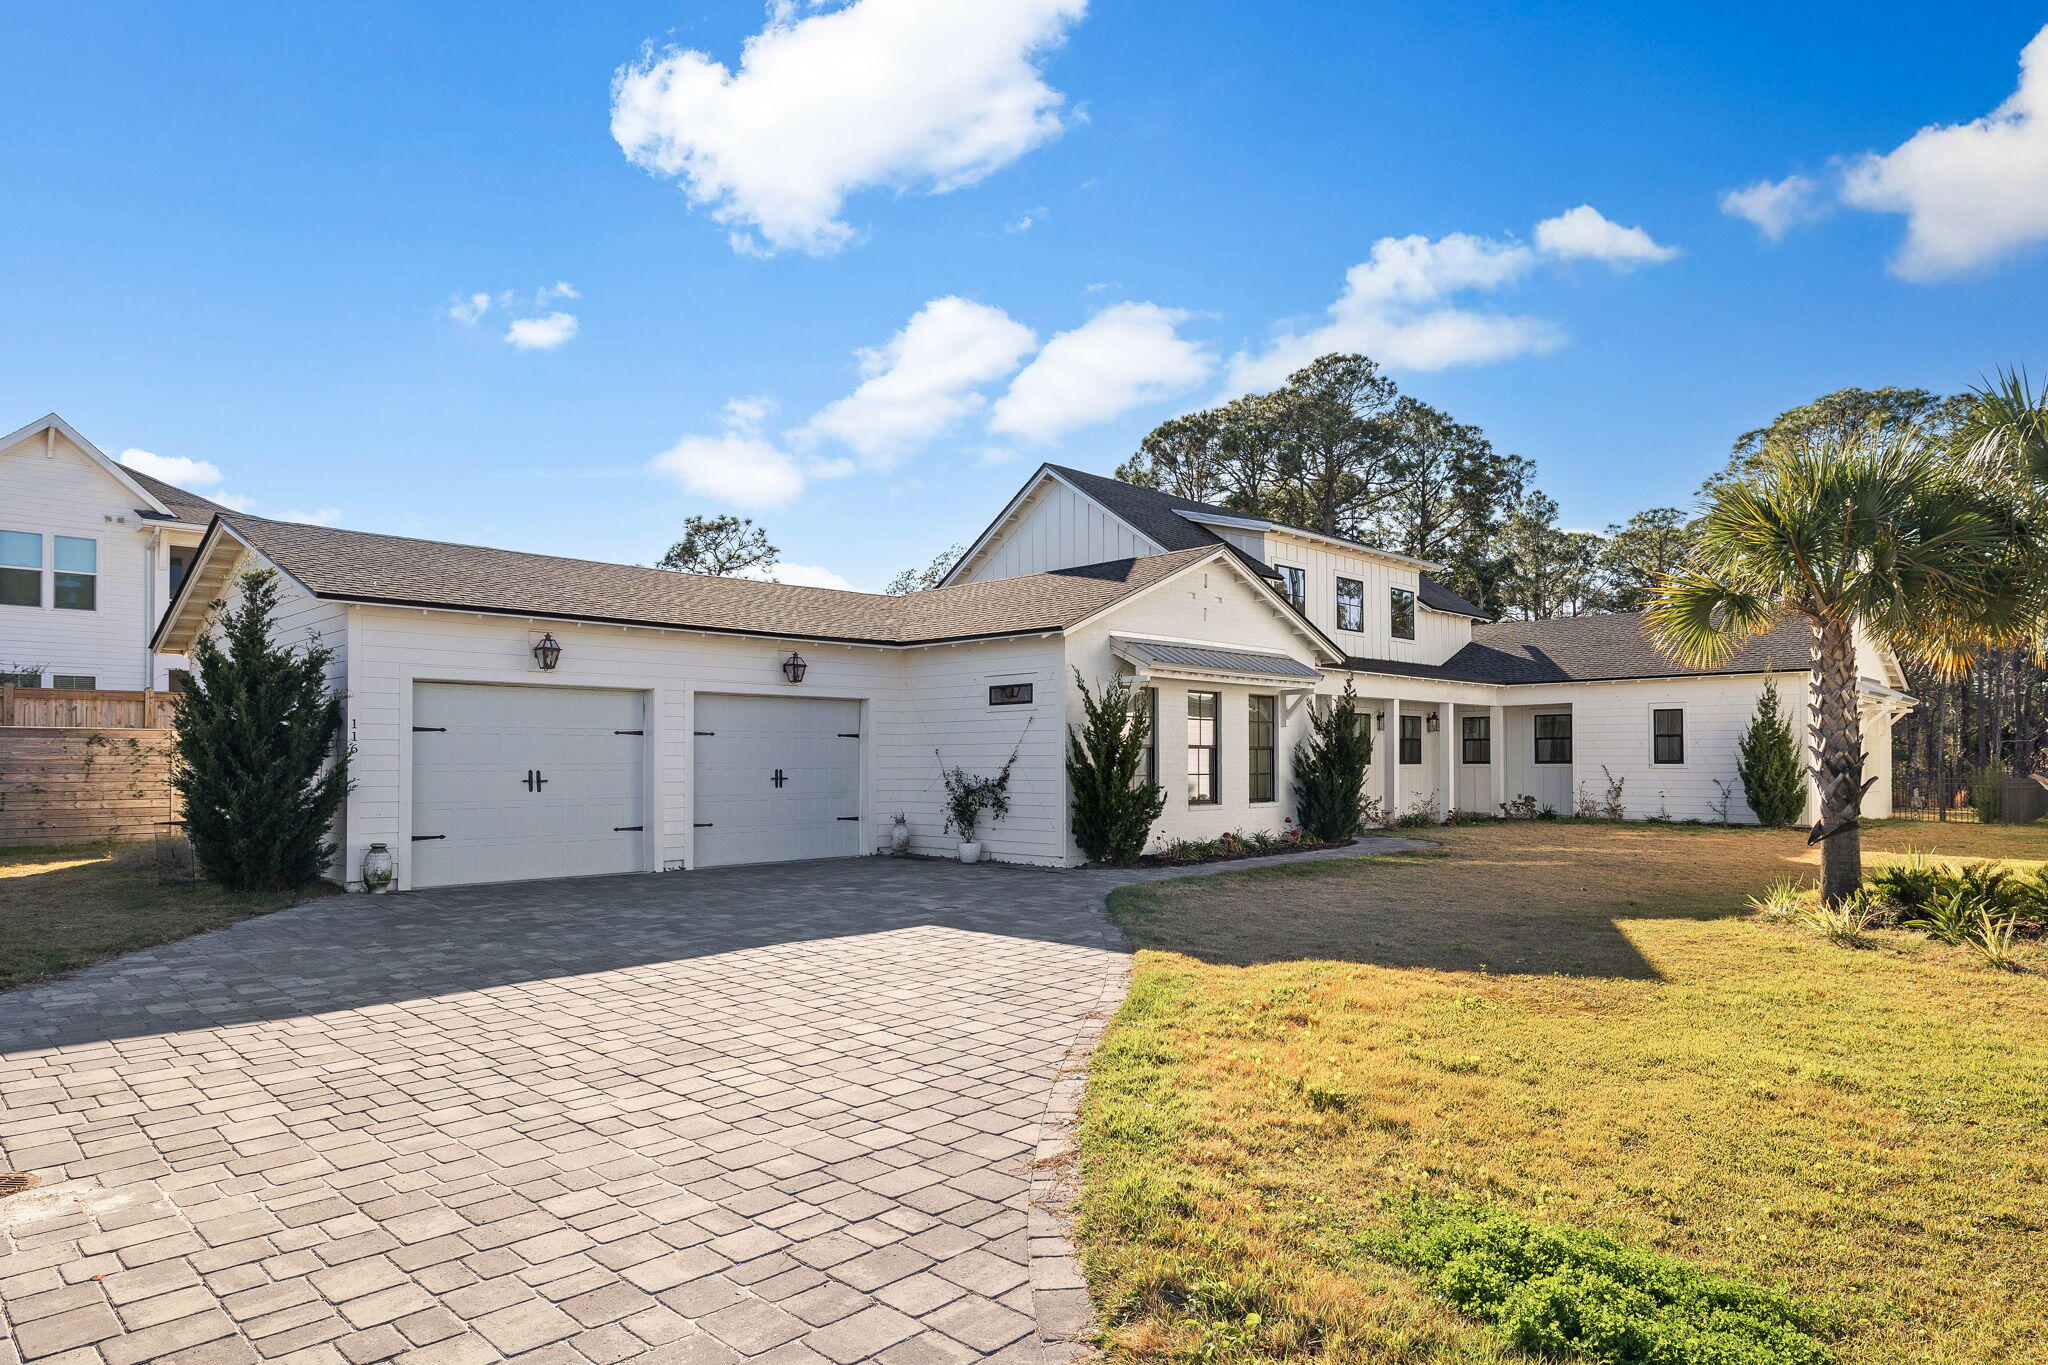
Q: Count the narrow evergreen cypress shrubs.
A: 4